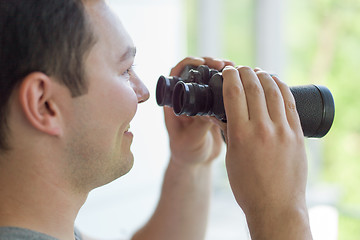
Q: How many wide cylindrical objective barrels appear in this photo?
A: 1